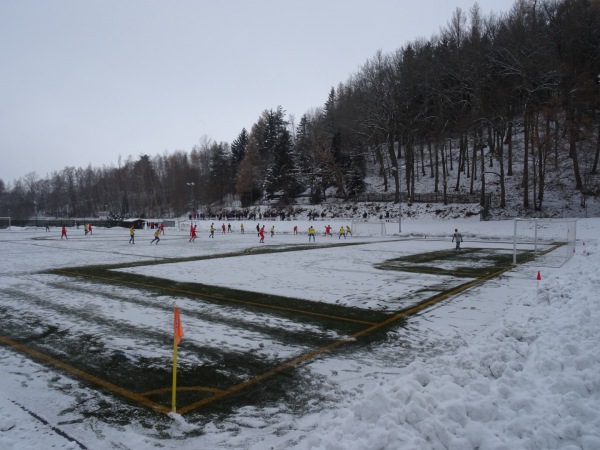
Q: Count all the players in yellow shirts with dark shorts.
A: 9